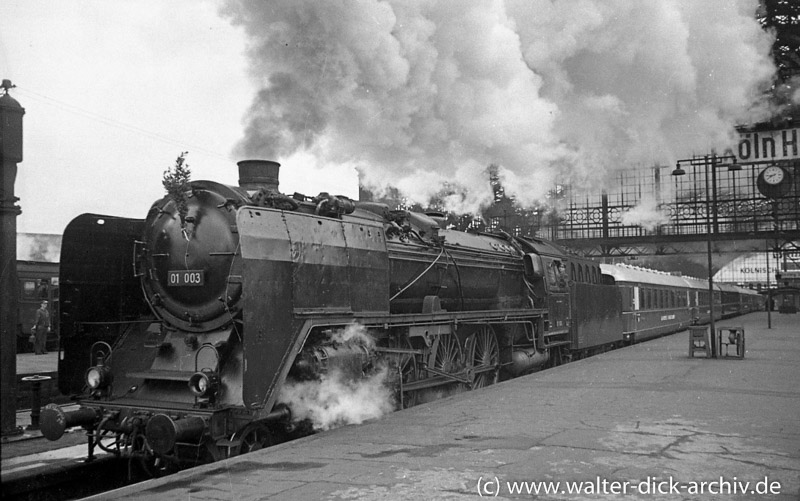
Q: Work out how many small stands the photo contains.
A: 2